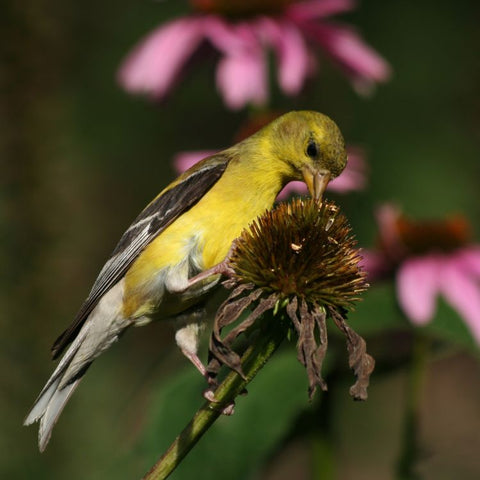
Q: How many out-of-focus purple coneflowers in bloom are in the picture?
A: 3